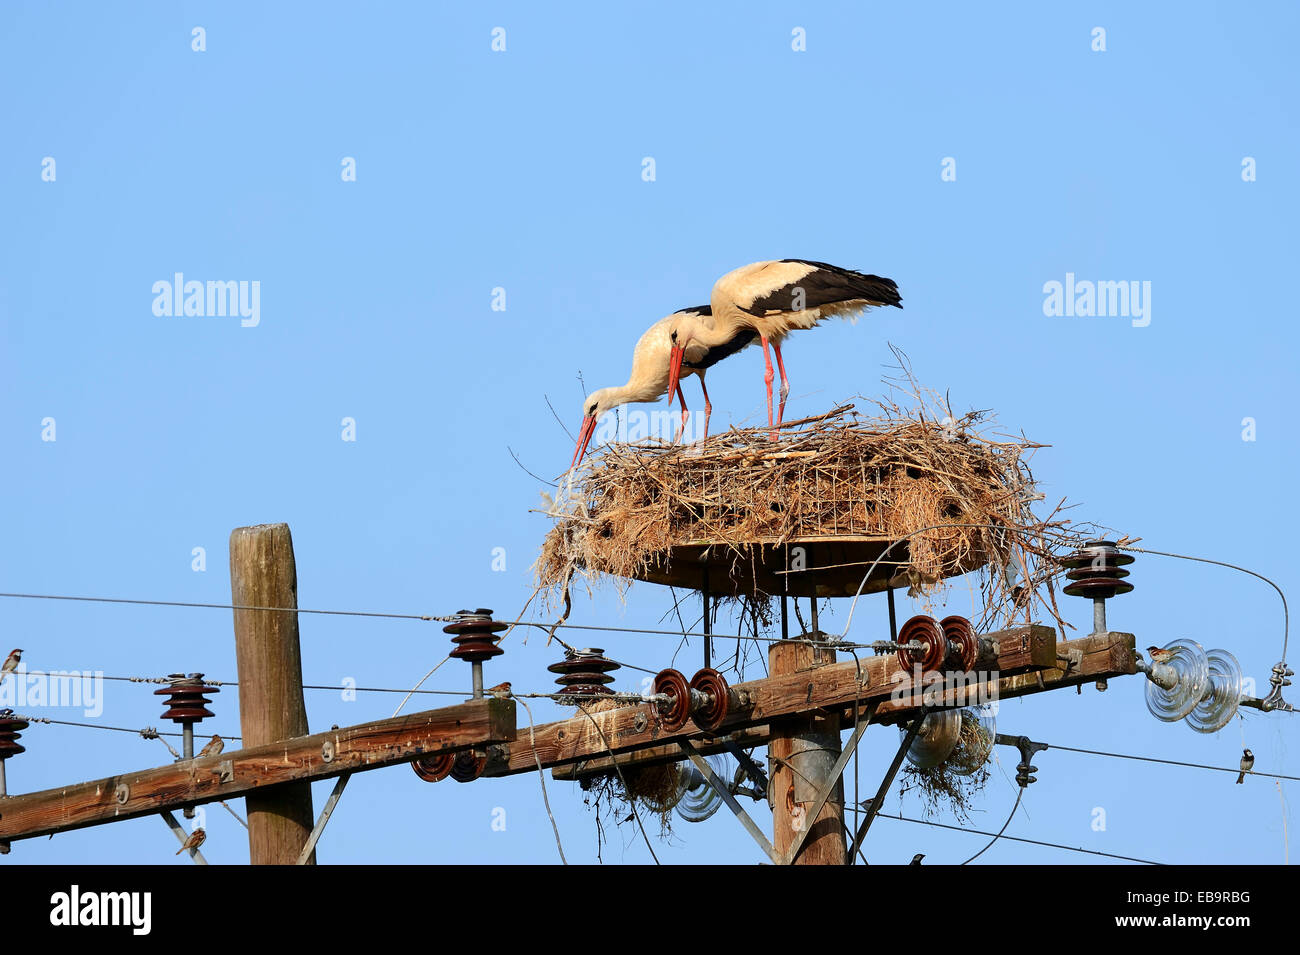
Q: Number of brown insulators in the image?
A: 11